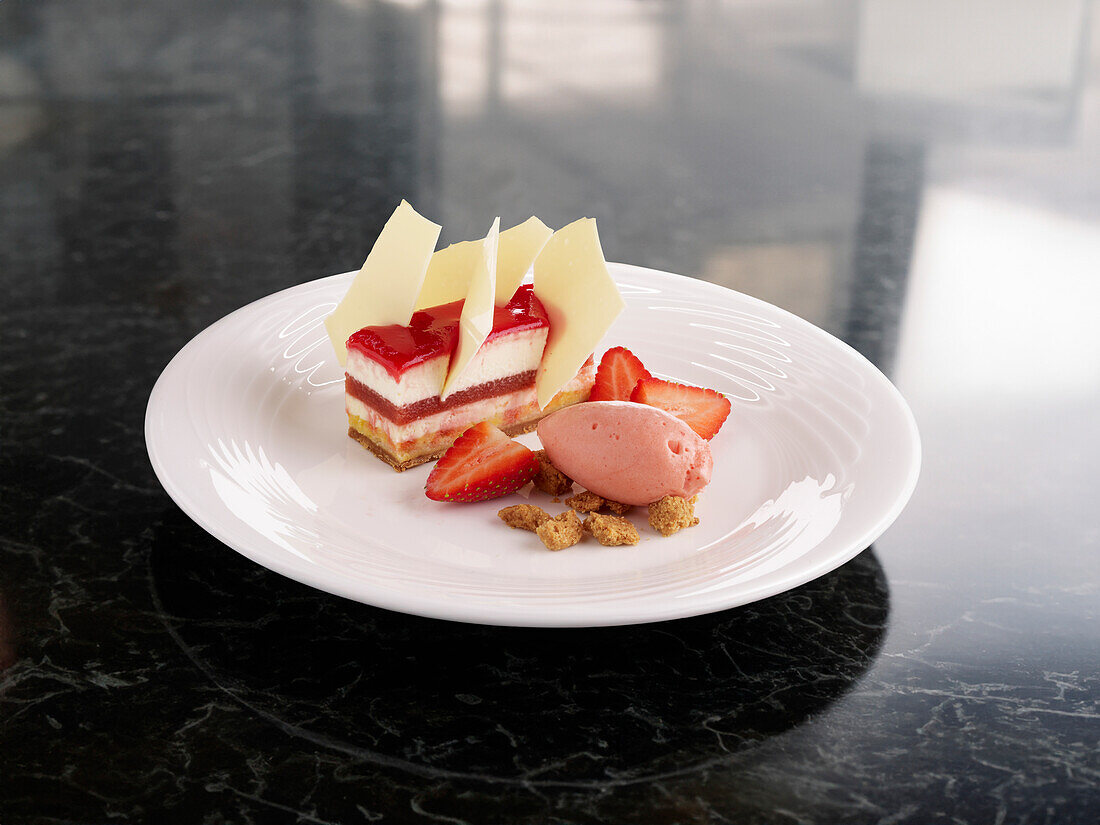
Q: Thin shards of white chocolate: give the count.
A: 4